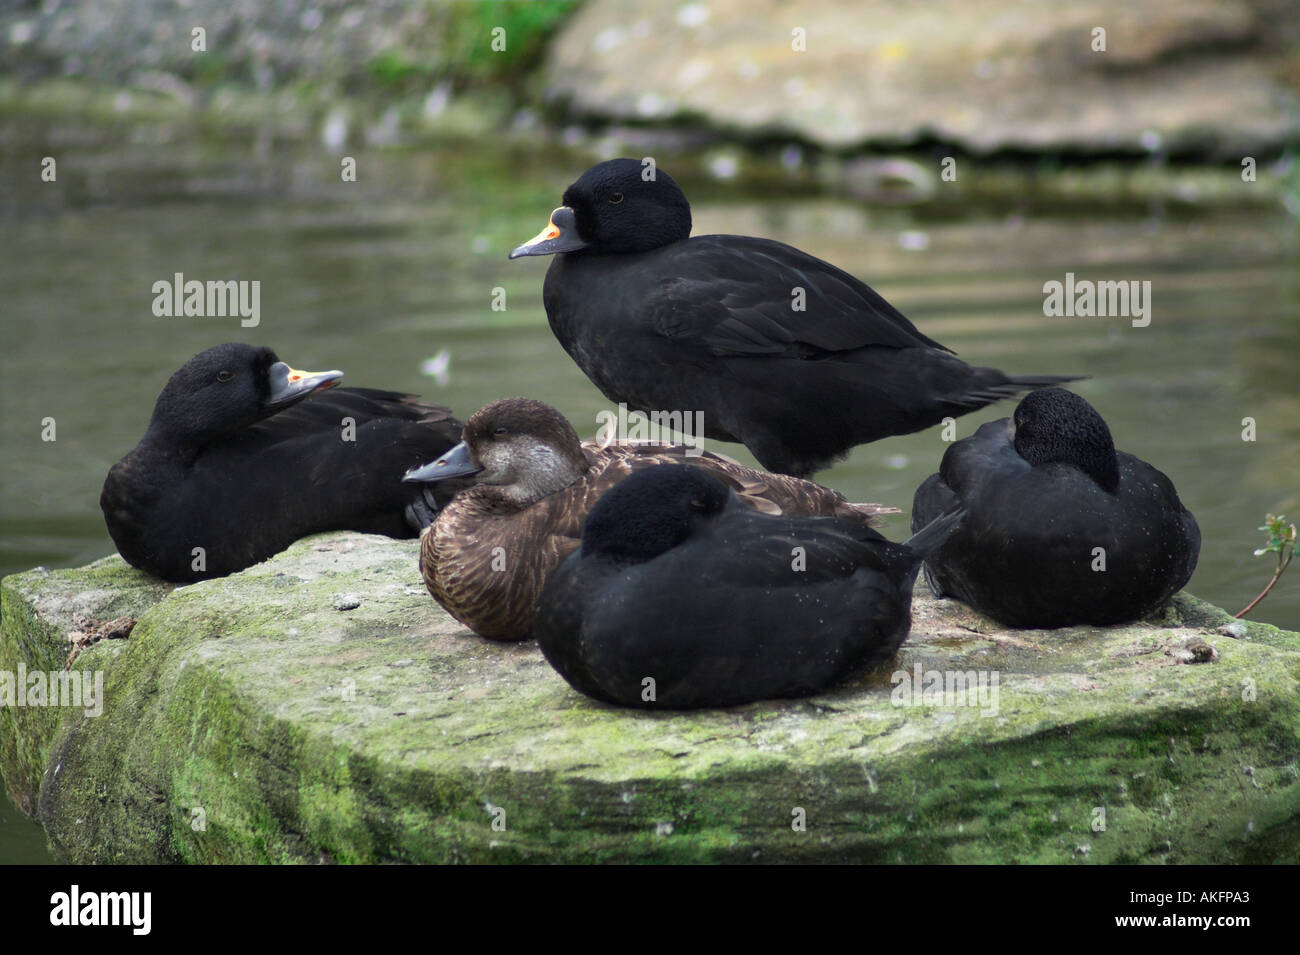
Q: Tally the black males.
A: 4